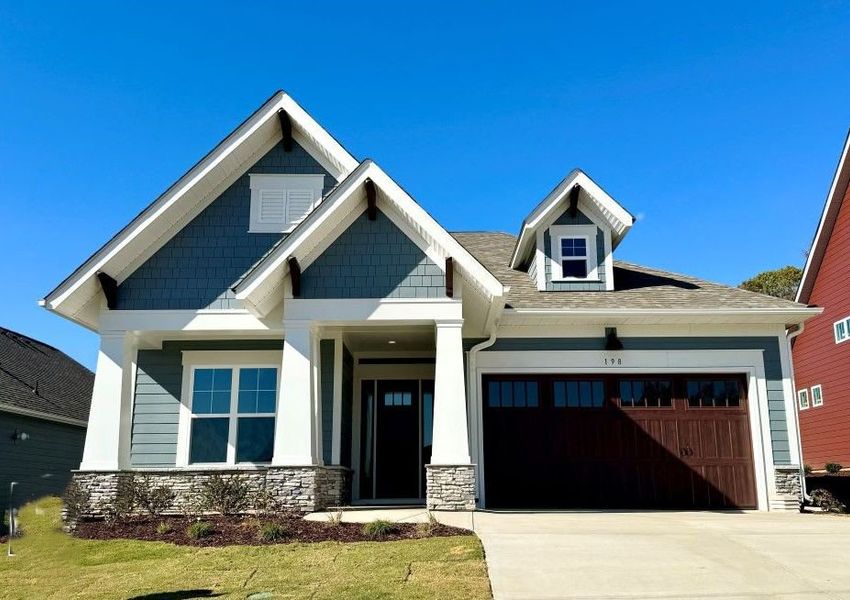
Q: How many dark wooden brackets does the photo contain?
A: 6